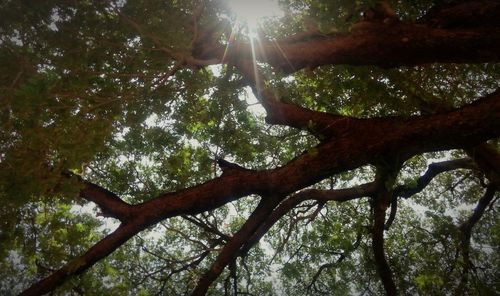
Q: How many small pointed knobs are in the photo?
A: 1